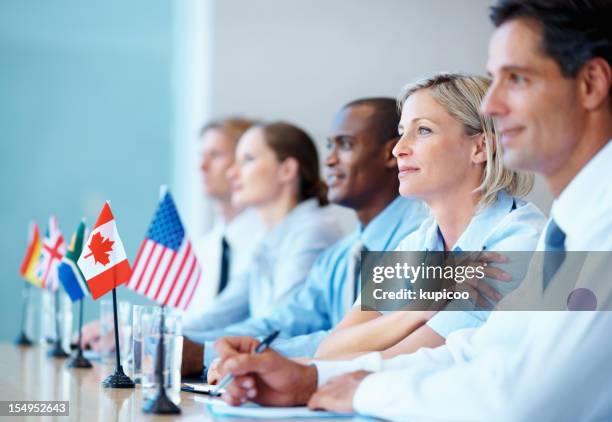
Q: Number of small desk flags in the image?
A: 5